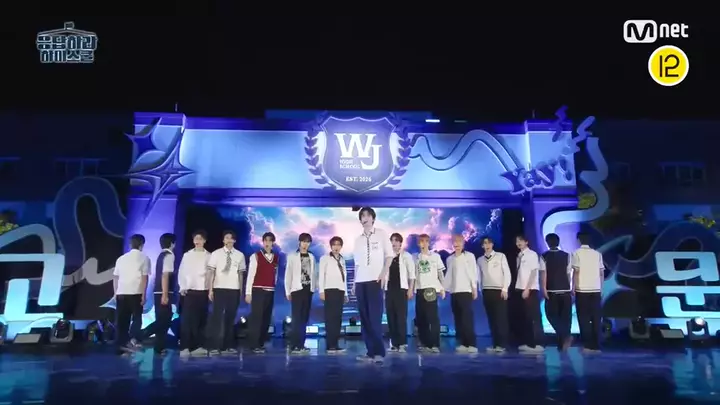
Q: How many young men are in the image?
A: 15